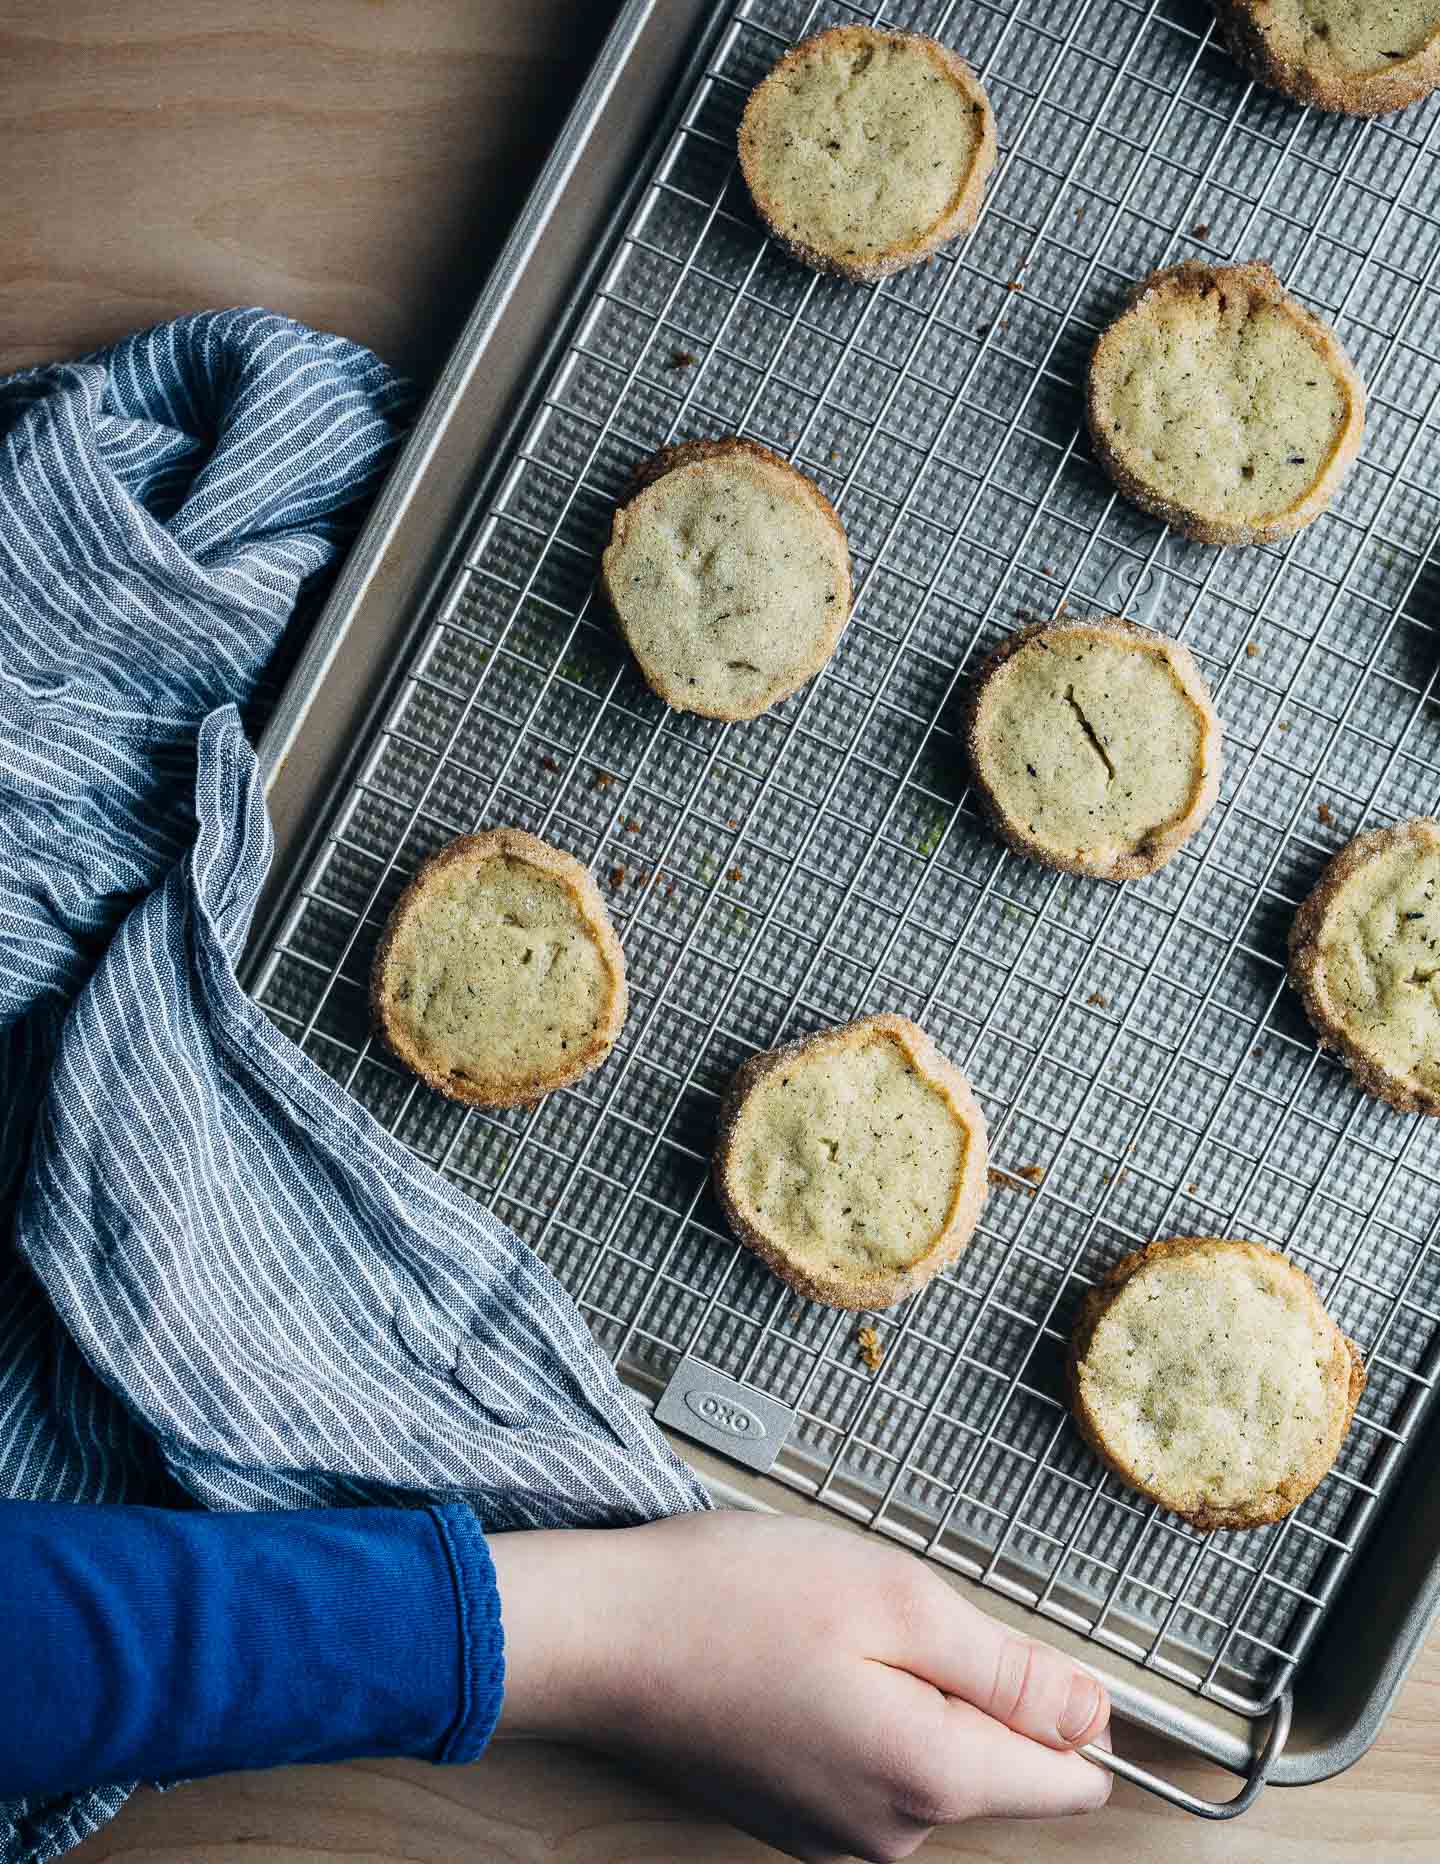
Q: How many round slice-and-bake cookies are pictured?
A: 9